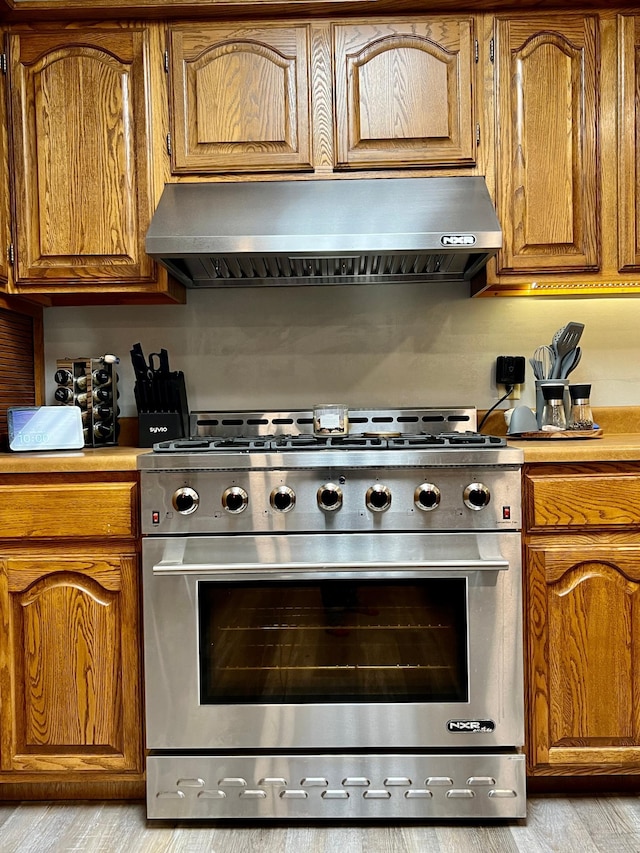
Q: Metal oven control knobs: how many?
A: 7